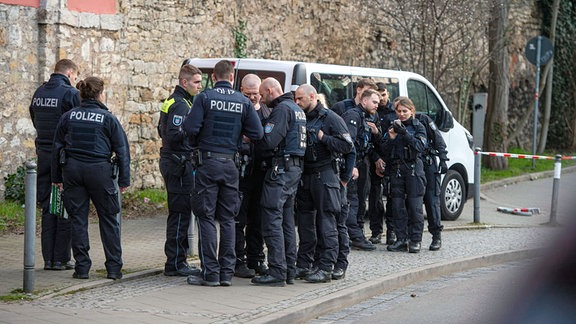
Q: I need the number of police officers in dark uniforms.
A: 13